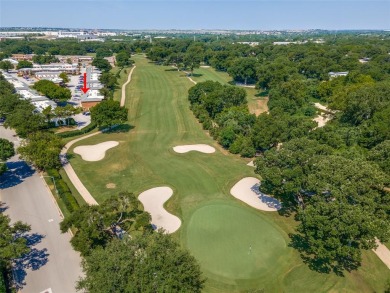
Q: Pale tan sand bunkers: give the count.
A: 4